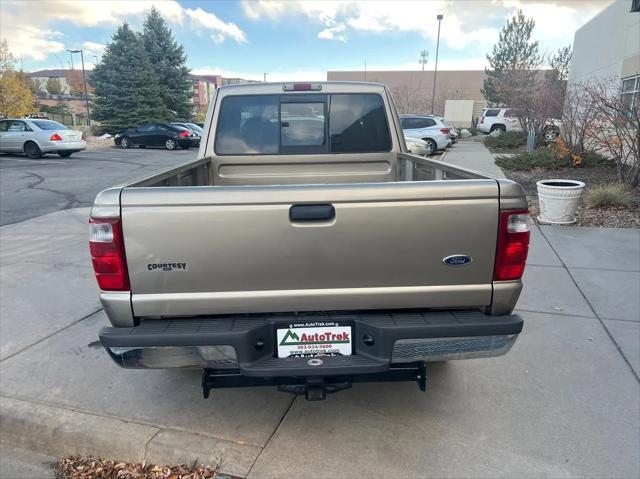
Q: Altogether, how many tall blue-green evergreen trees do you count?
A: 2